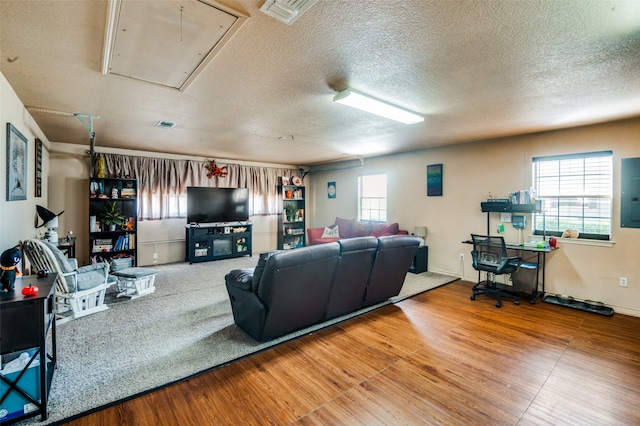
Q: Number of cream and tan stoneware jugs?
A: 0